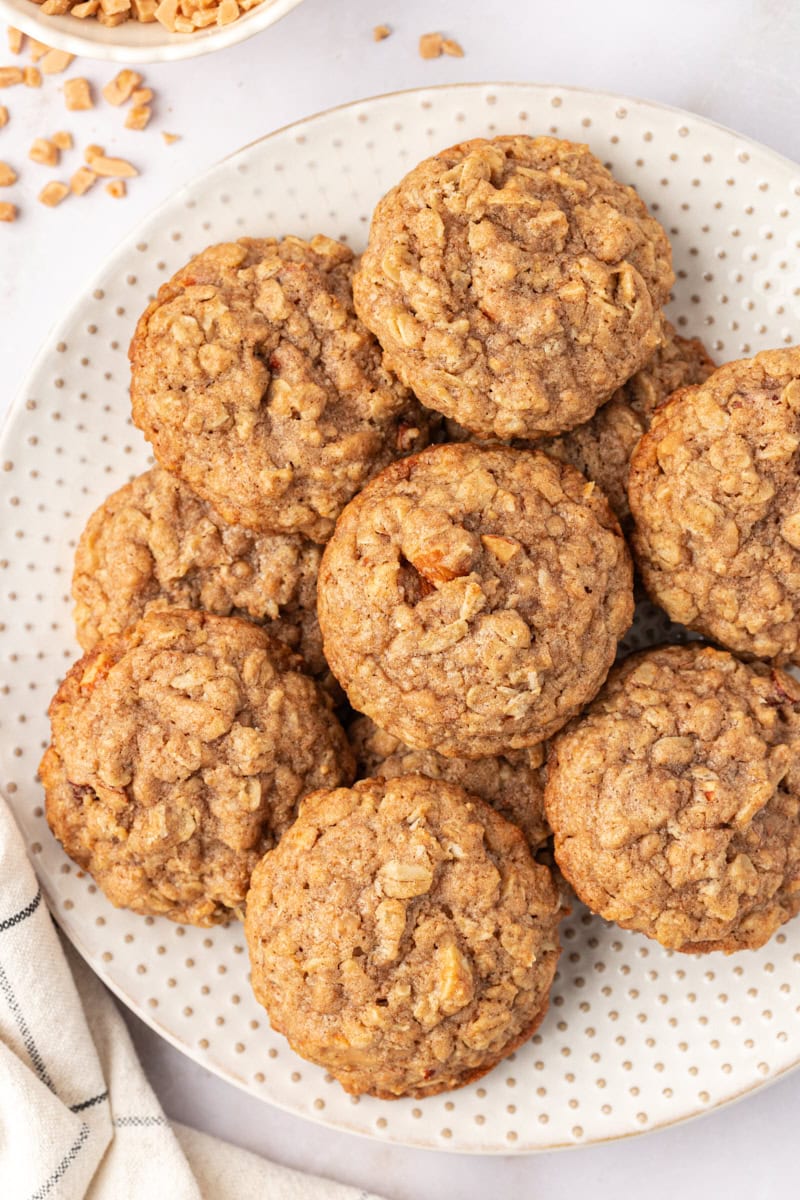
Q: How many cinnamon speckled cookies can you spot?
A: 10